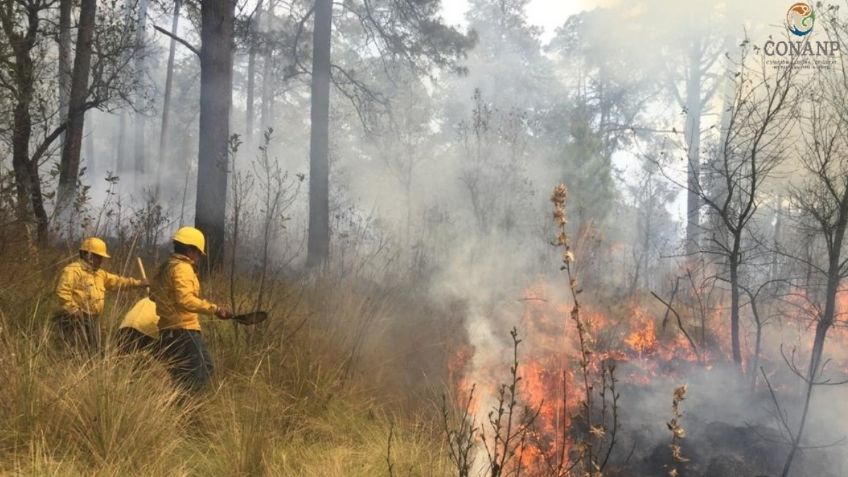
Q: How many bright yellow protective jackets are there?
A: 3